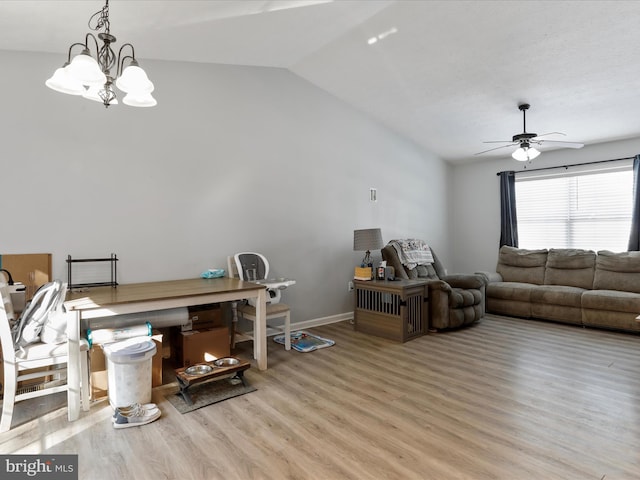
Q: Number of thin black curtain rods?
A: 1